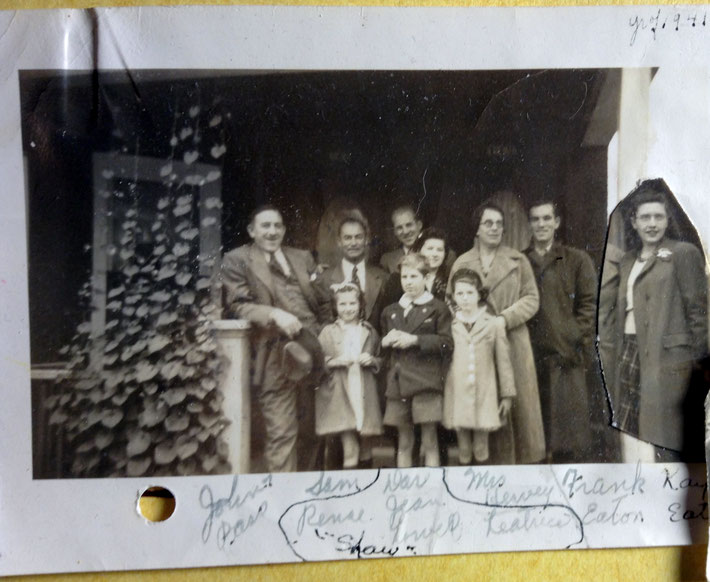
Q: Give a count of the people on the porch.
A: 10